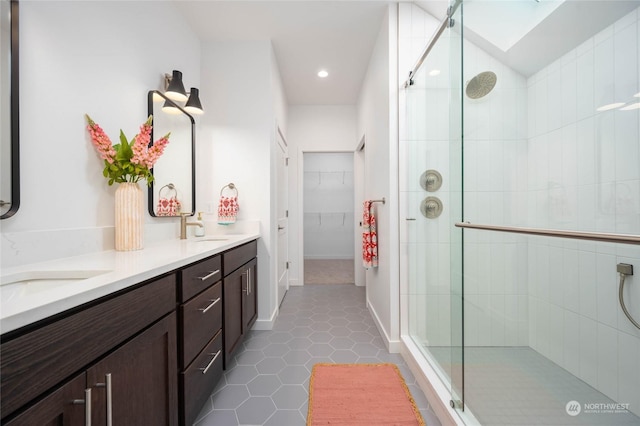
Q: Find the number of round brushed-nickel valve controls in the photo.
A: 2